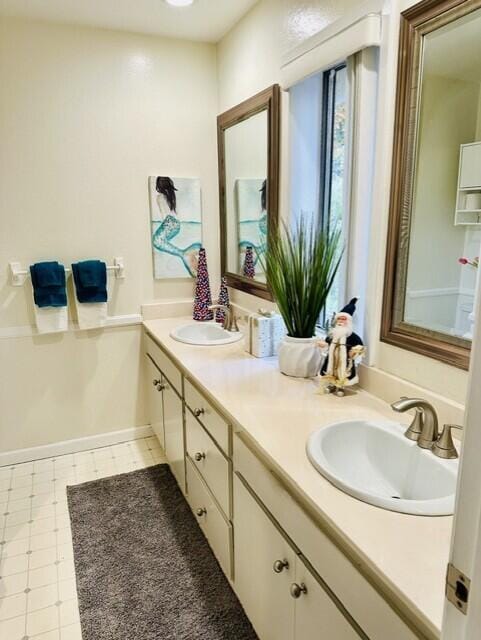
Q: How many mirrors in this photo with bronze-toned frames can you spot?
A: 2